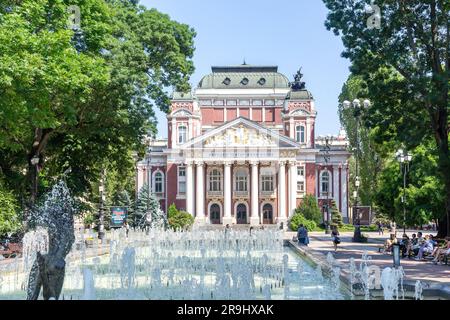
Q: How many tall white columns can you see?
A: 6